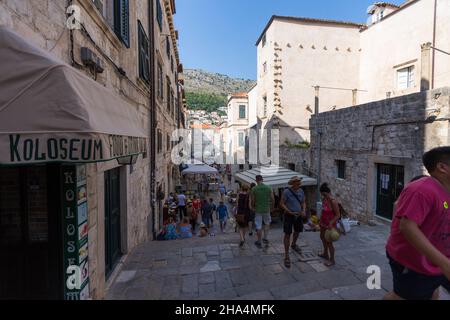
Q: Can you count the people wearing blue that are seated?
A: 2